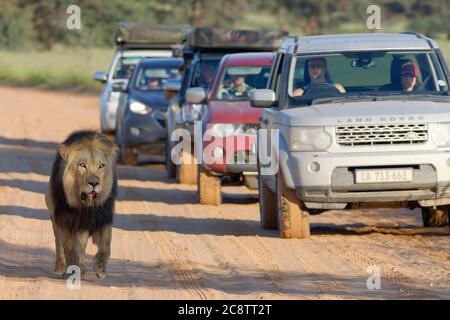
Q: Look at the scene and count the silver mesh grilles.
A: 1